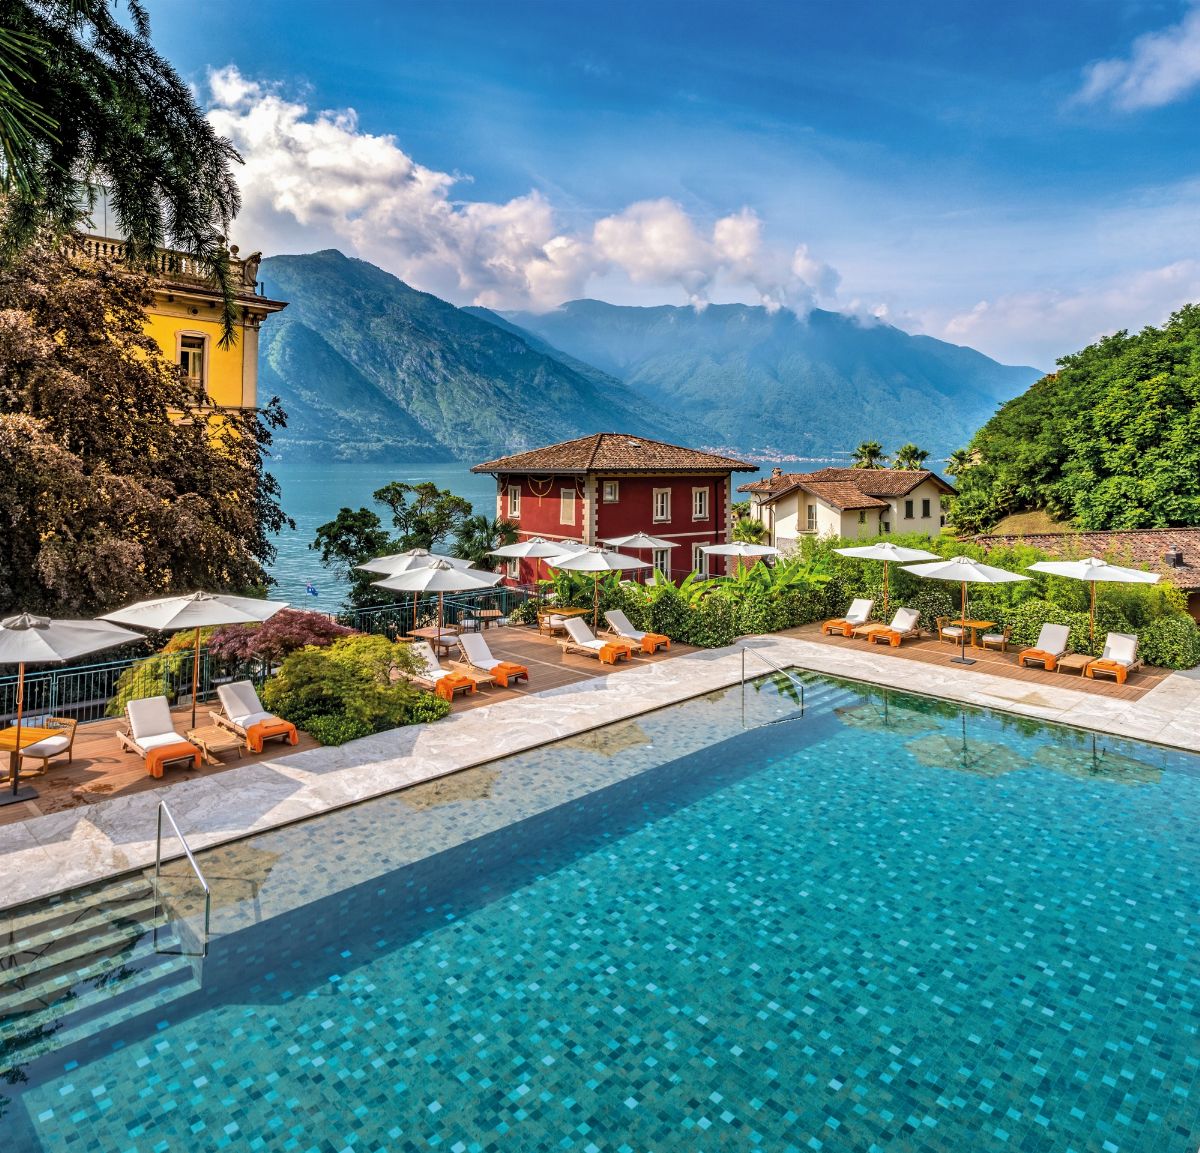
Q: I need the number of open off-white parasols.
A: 12